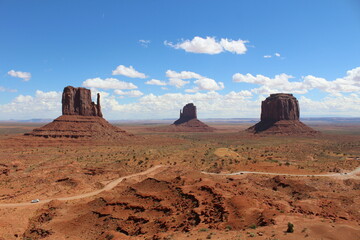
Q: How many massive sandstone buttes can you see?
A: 3